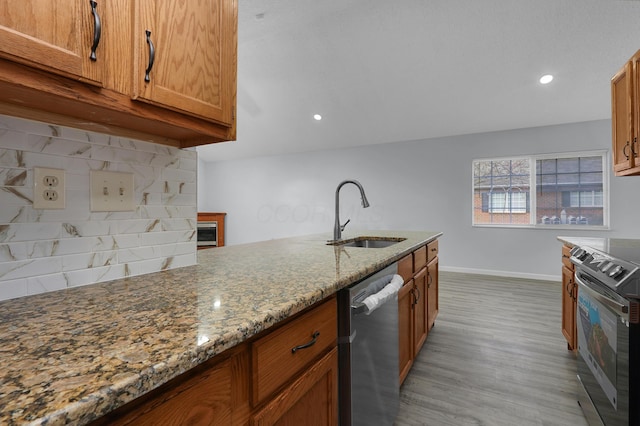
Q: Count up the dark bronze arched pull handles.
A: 12